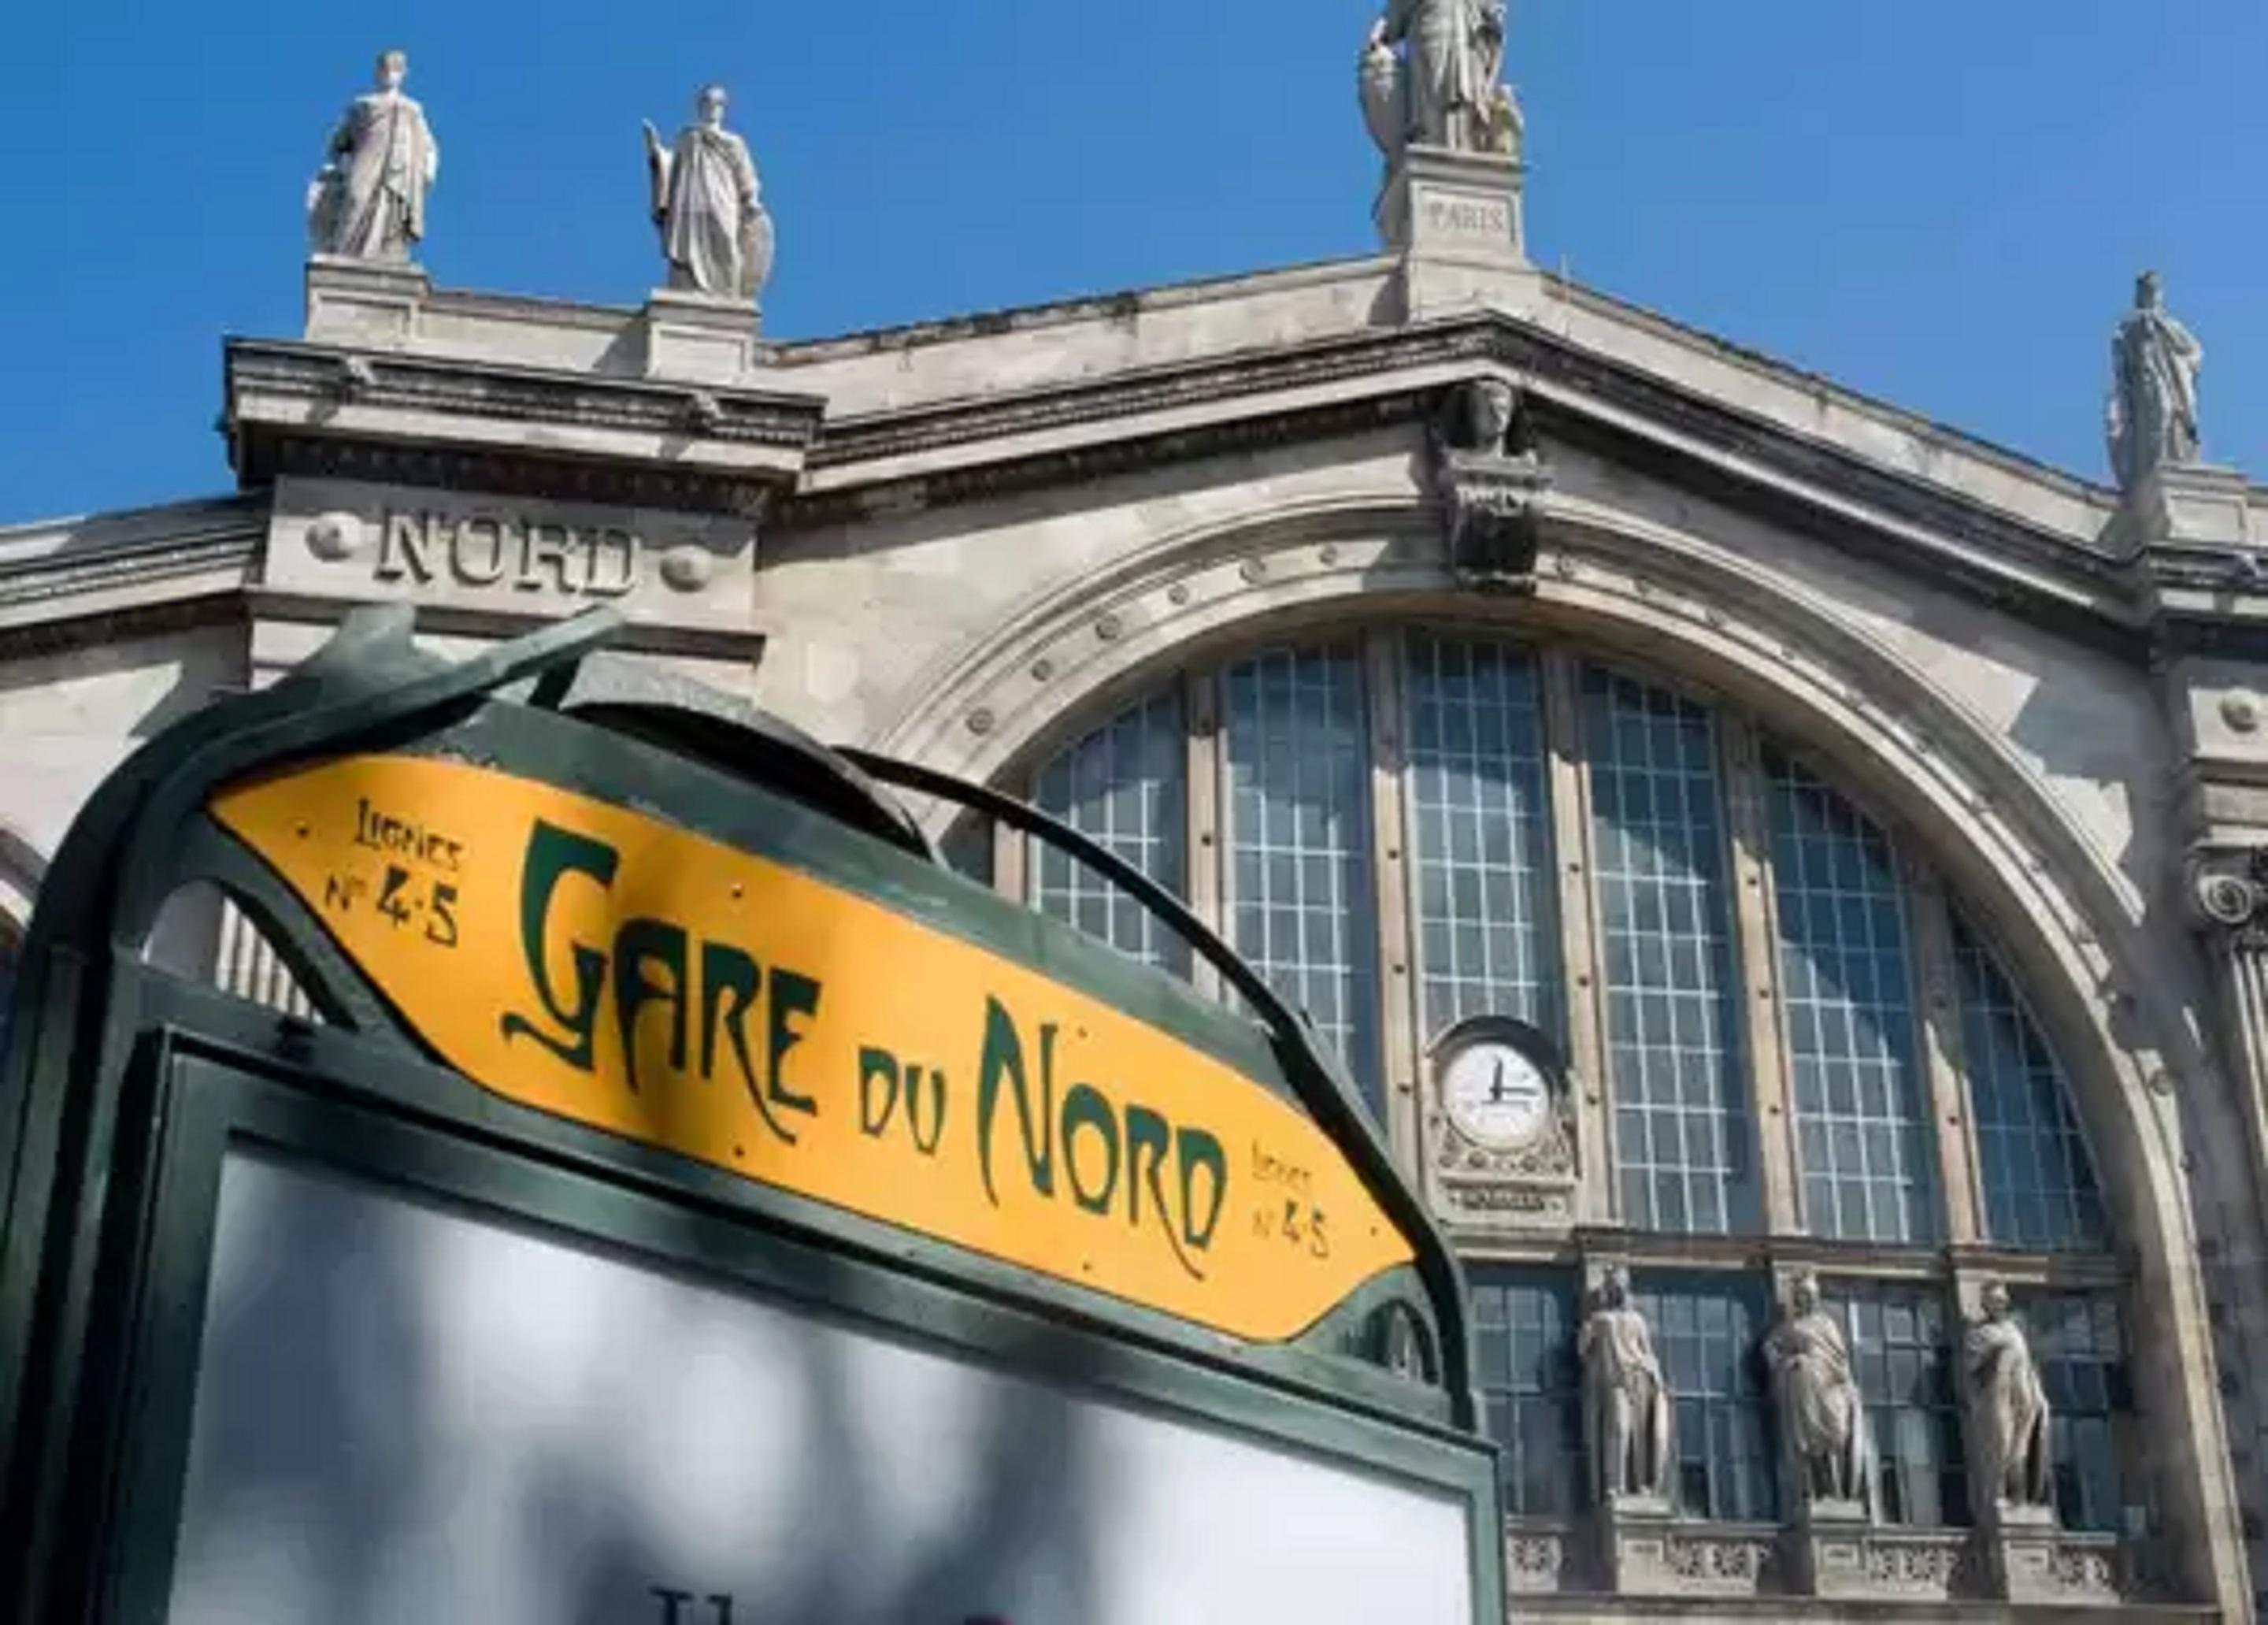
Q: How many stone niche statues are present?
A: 3